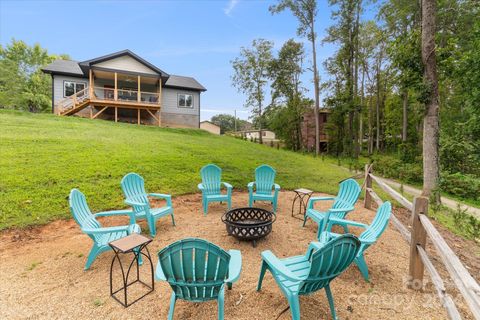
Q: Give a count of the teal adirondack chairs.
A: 8